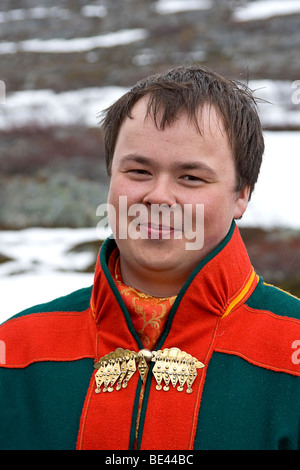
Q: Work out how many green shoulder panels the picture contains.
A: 2